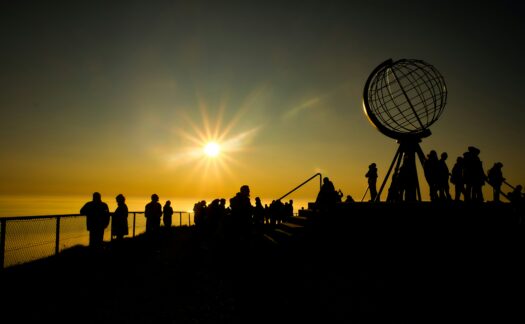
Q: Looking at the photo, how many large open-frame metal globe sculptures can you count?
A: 1